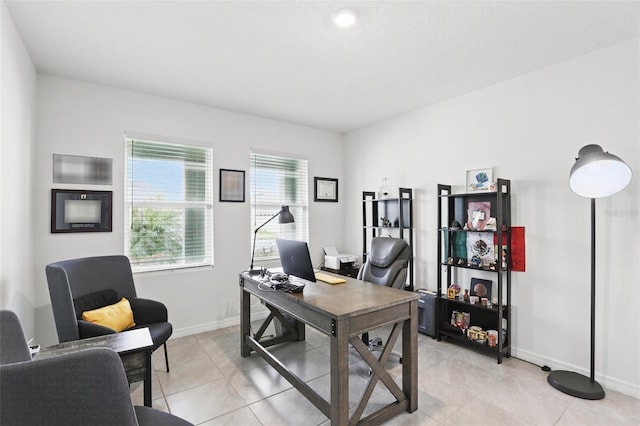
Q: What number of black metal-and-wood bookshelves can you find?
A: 2